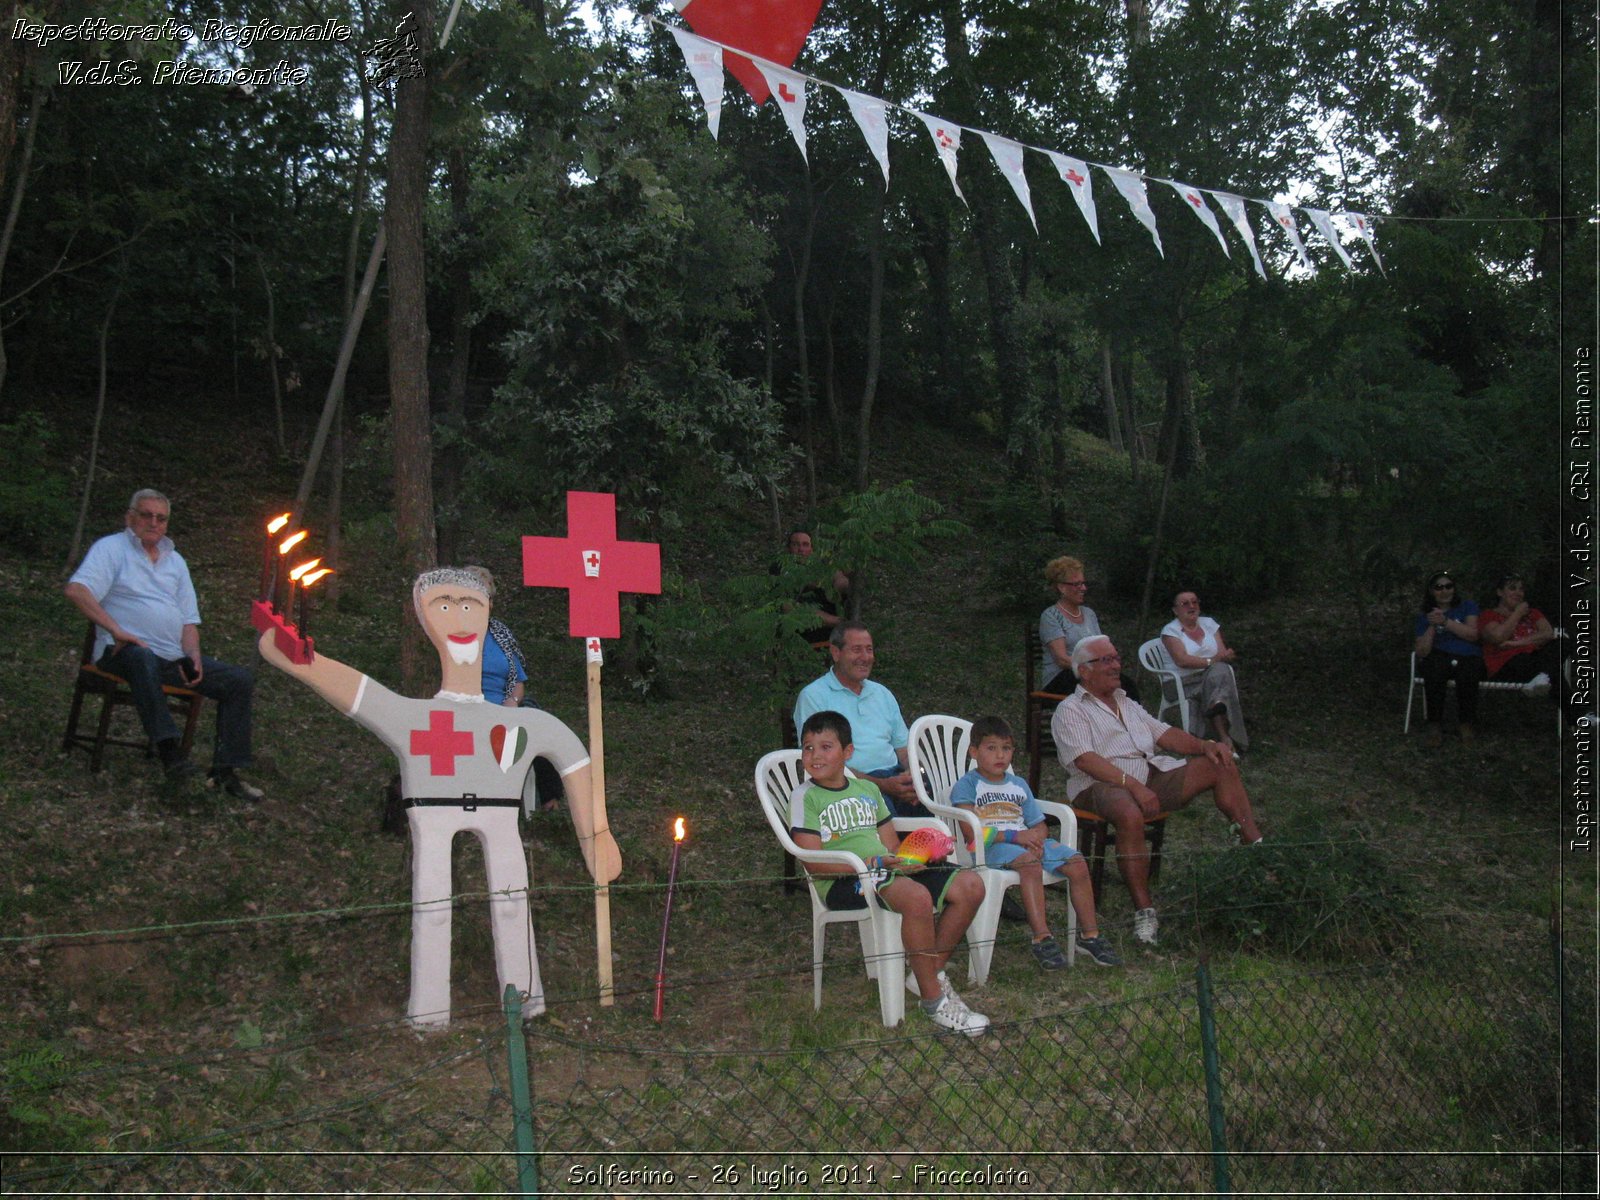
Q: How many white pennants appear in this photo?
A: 12